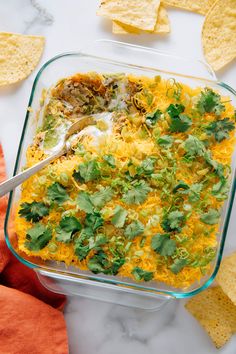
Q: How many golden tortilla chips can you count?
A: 7